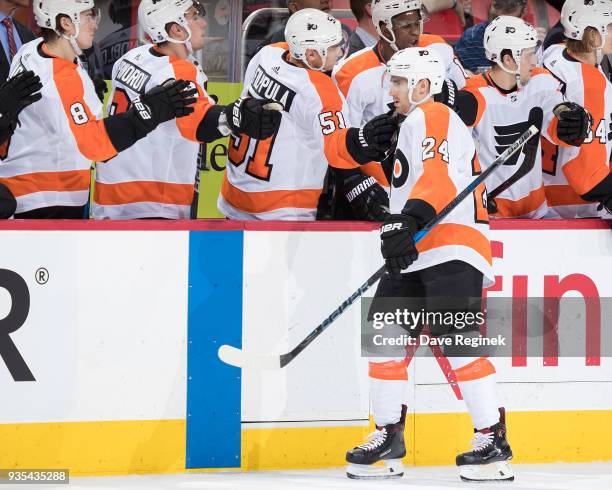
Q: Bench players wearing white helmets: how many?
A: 6